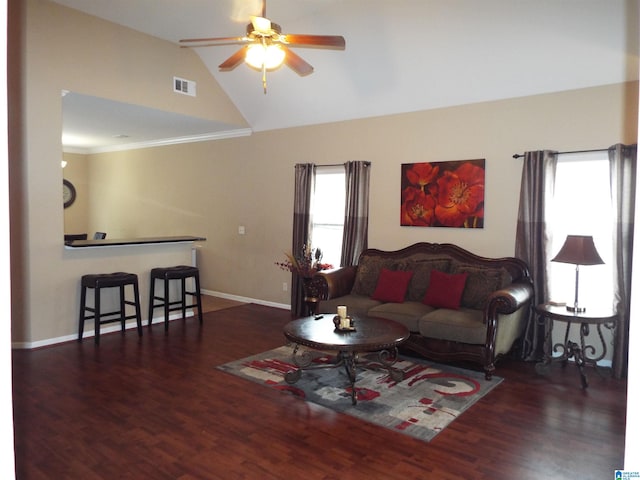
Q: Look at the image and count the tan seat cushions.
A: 3